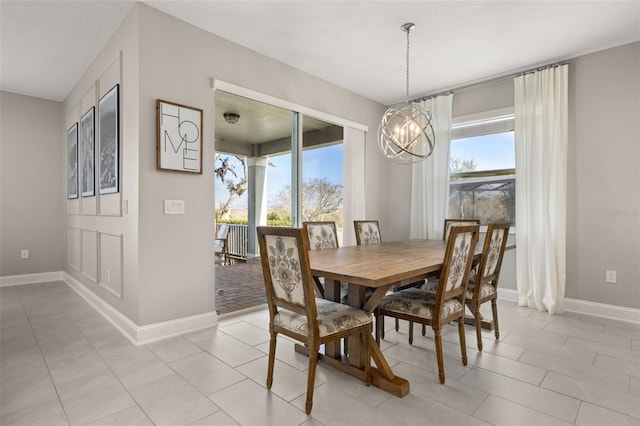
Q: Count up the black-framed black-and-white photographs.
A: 3